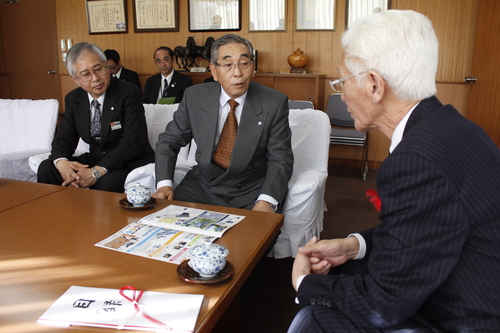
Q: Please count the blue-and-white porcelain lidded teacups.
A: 2